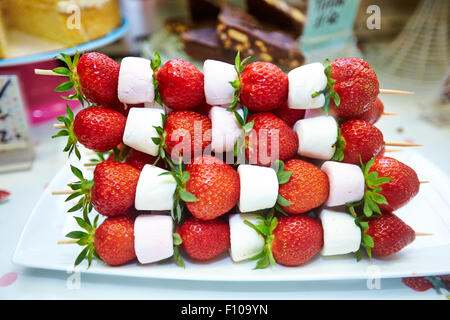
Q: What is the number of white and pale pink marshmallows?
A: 12